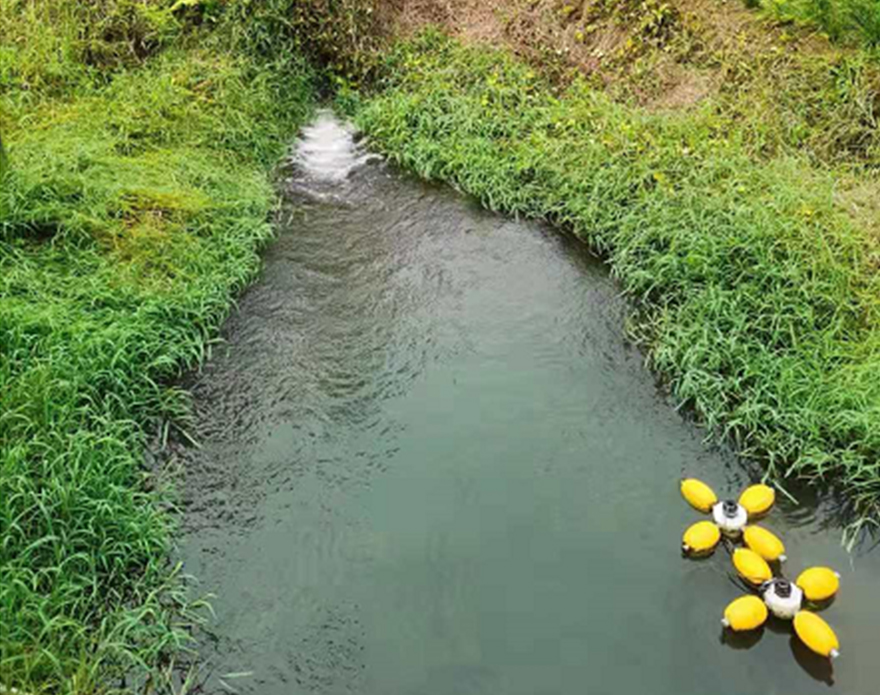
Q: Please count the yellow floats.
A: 8